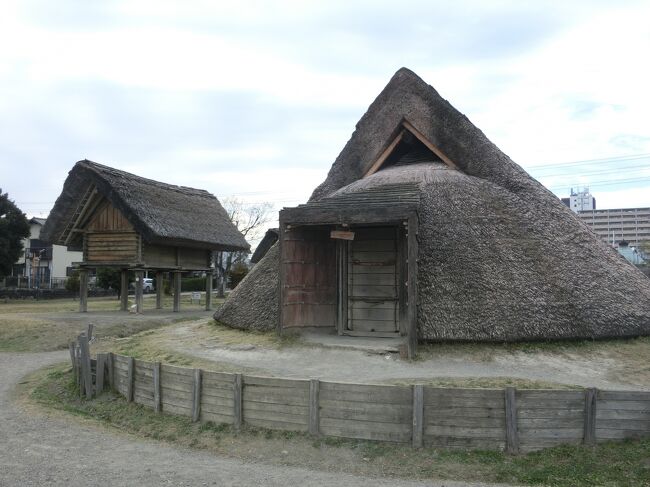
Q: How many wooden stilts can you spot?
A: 6